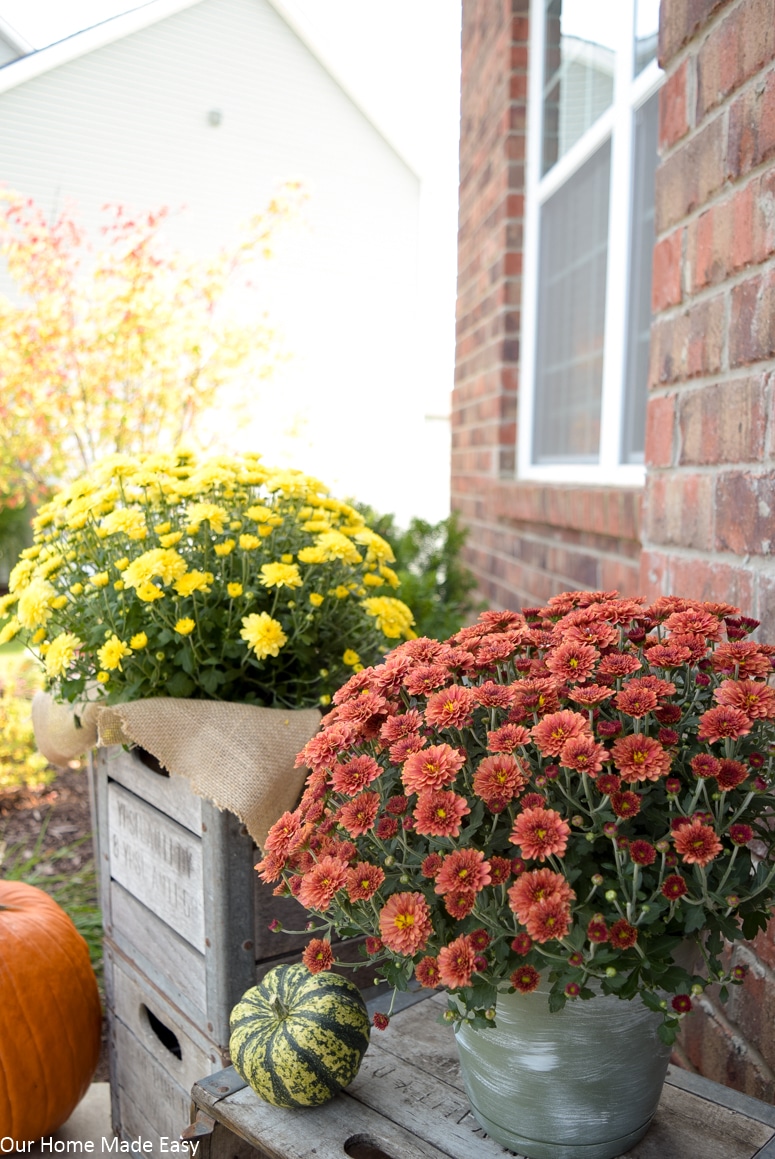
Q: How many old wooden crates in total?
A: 3